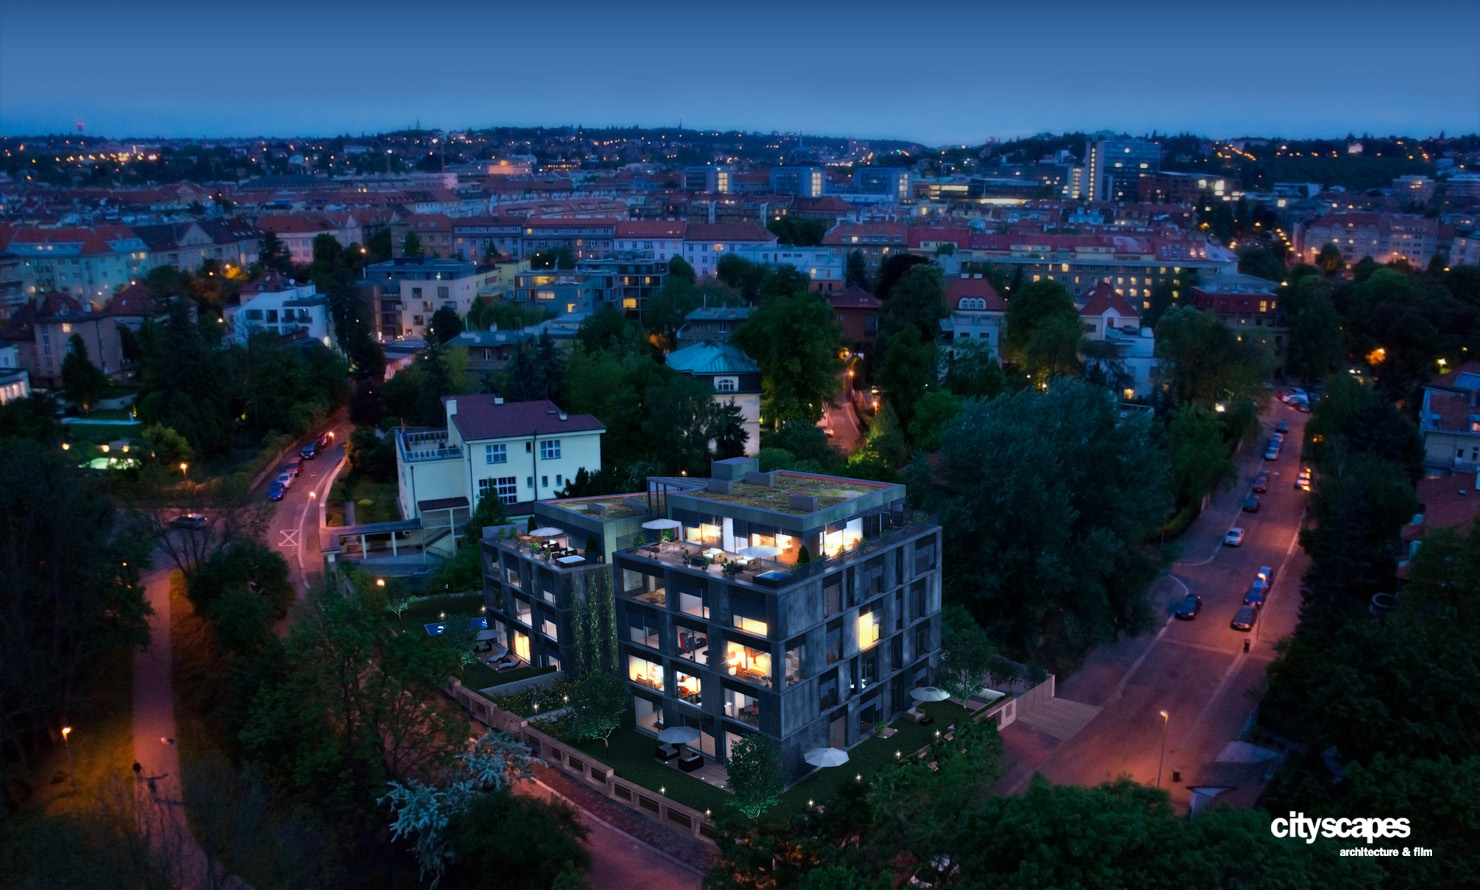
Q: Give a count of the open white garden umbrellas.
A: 7